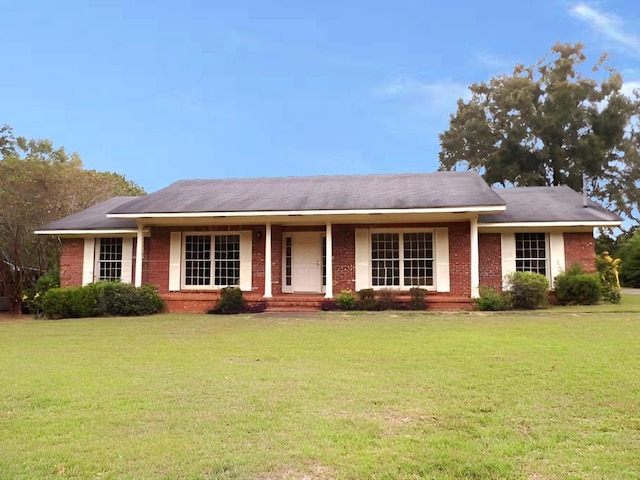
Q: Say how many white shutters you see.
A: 8